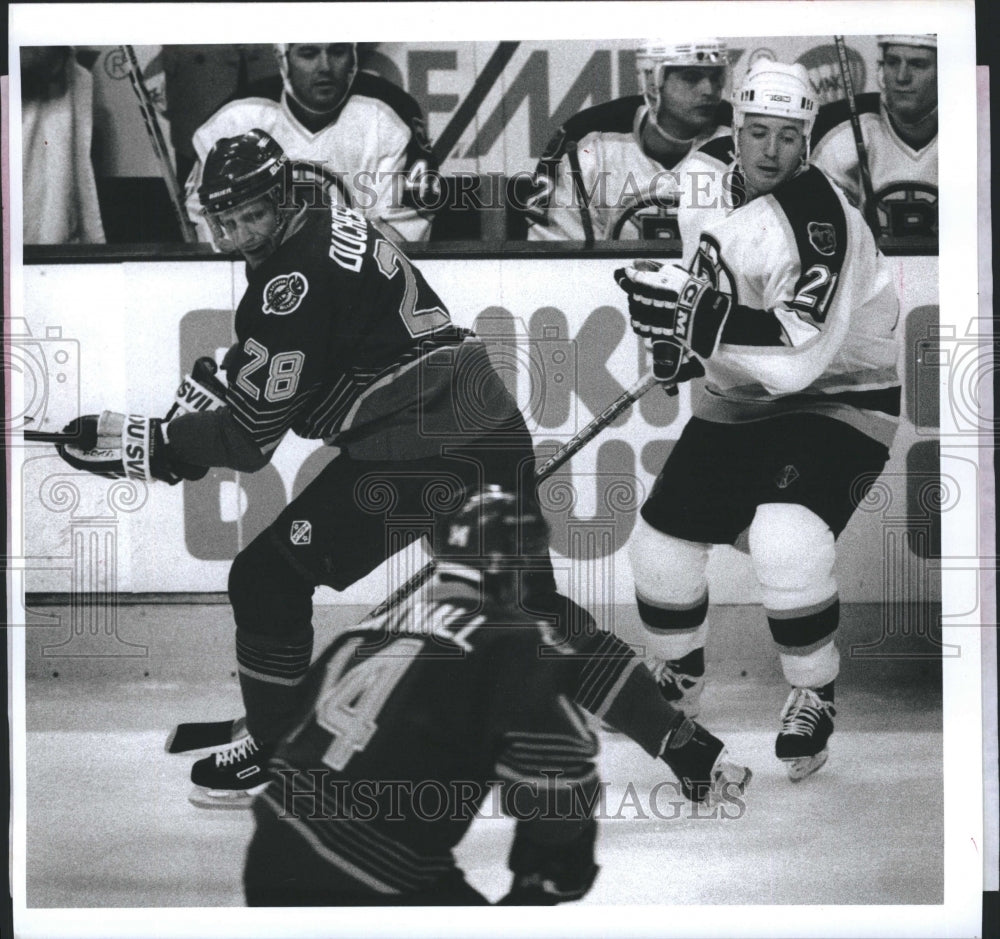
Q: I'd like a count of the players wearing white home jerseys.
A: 4